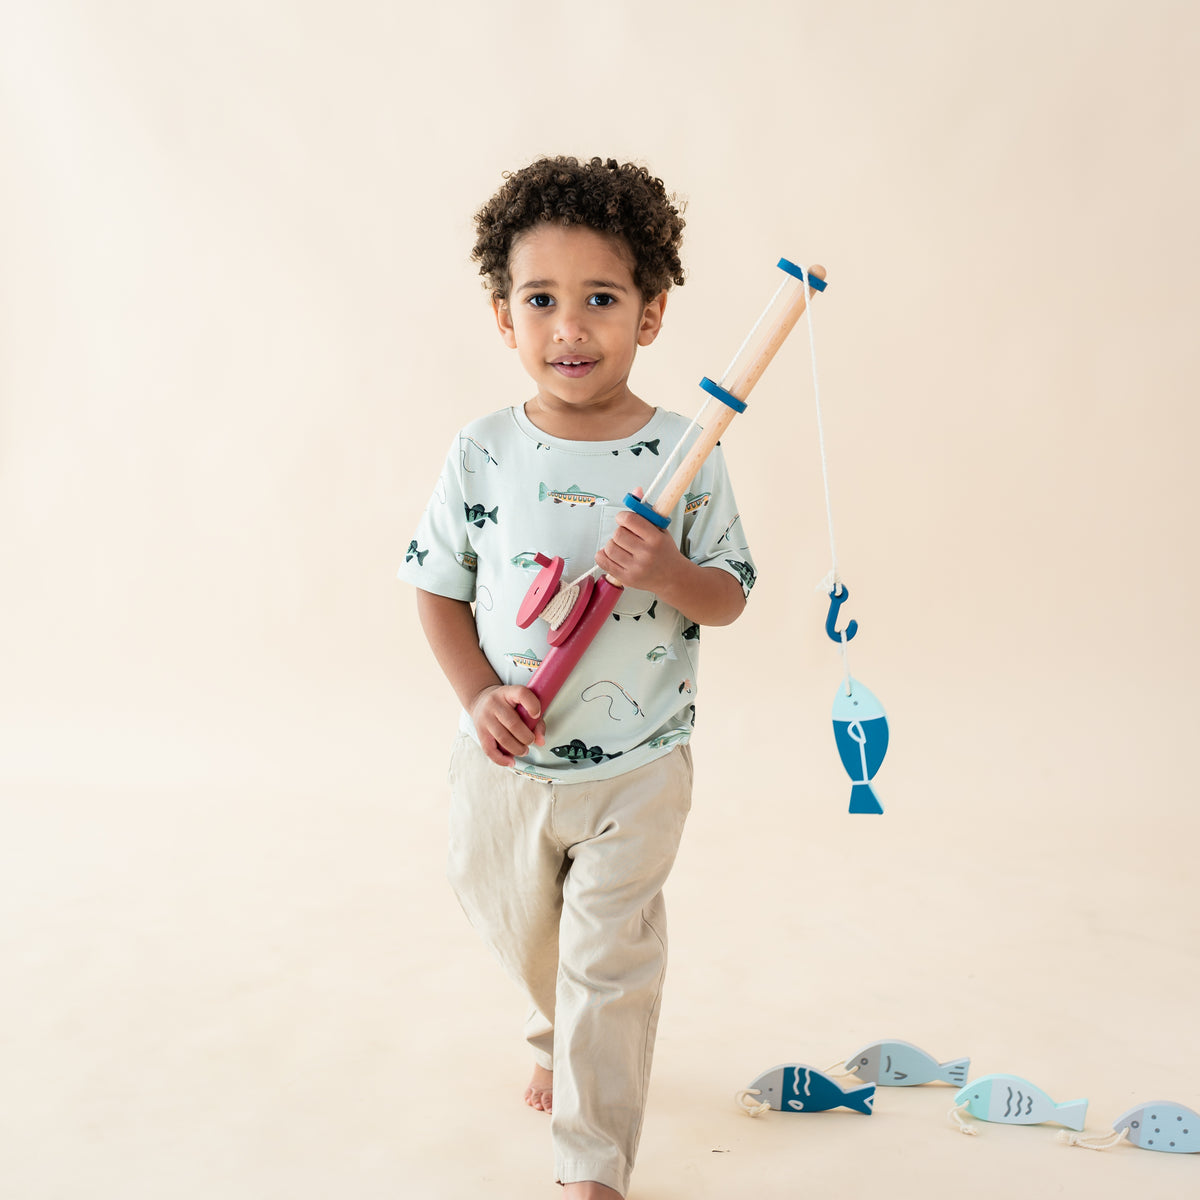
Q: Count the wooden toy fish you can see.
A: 5